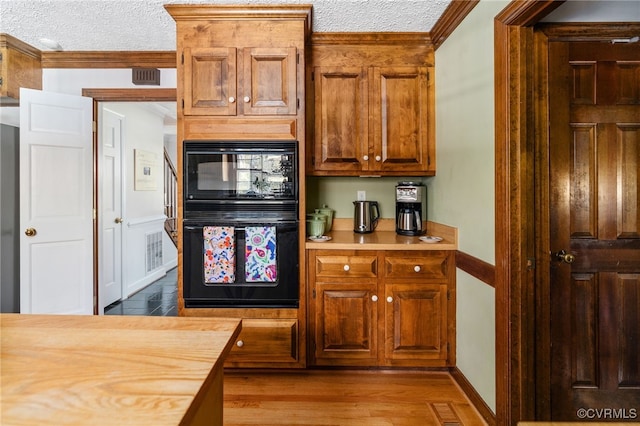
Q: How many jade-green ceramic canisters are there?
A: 3